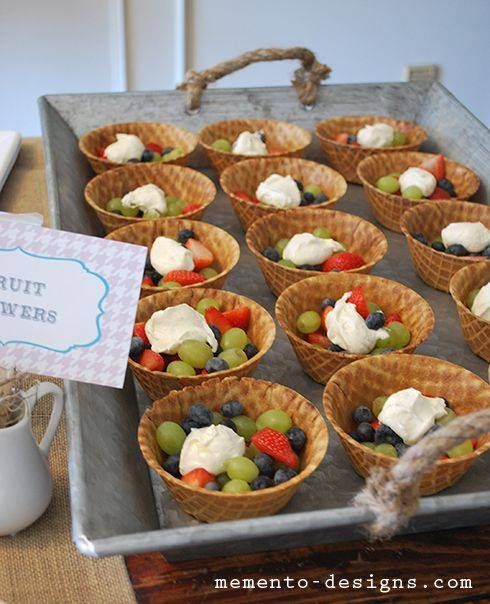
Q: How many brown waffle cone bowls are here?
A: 14